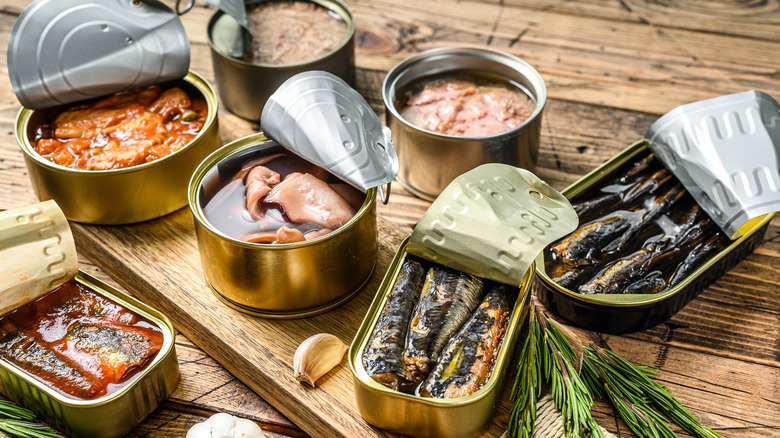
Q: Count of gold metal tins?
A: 4